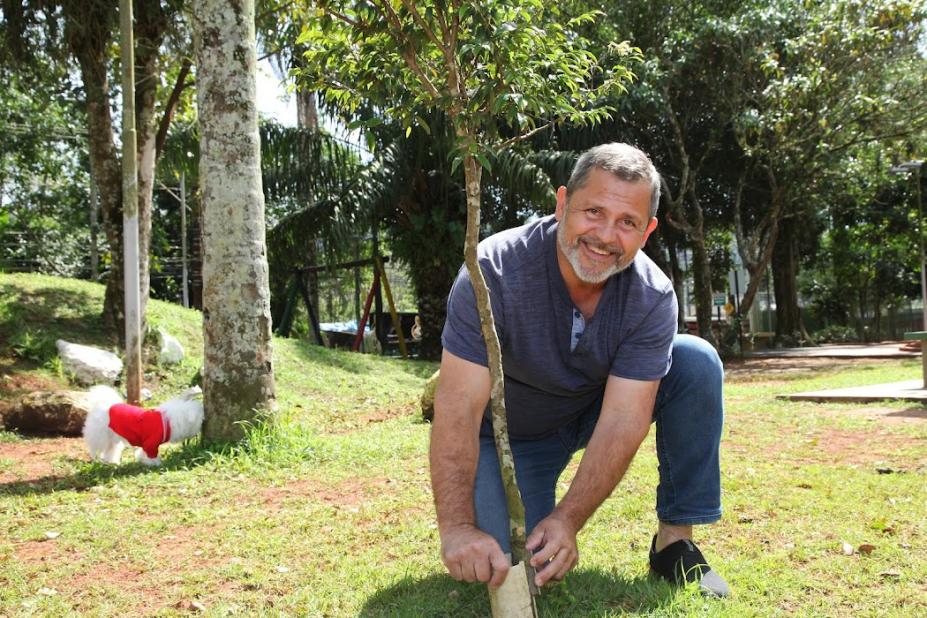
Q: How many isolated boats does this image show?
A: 0